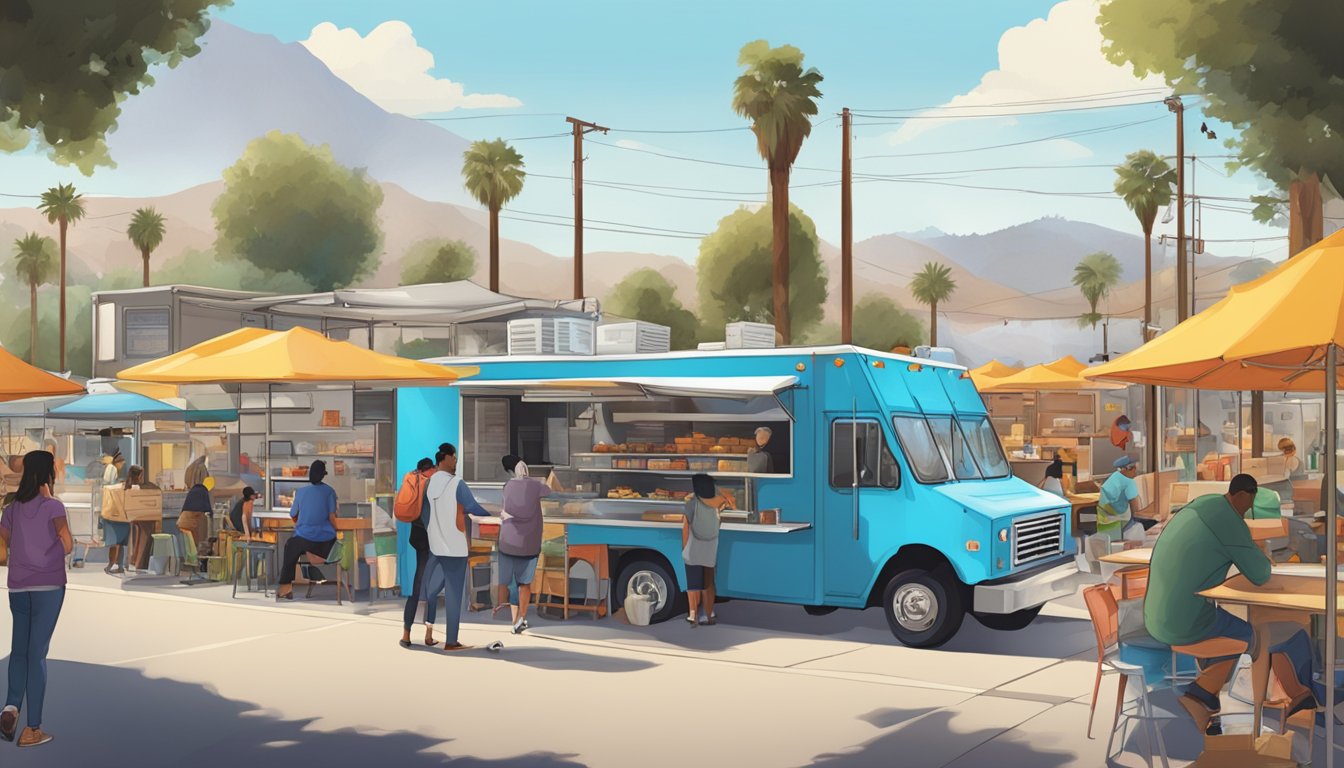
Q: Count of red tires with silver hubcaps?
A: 0